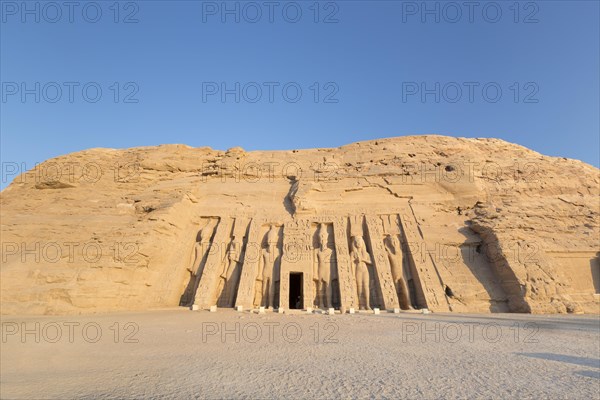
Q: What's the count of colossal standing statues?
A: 6